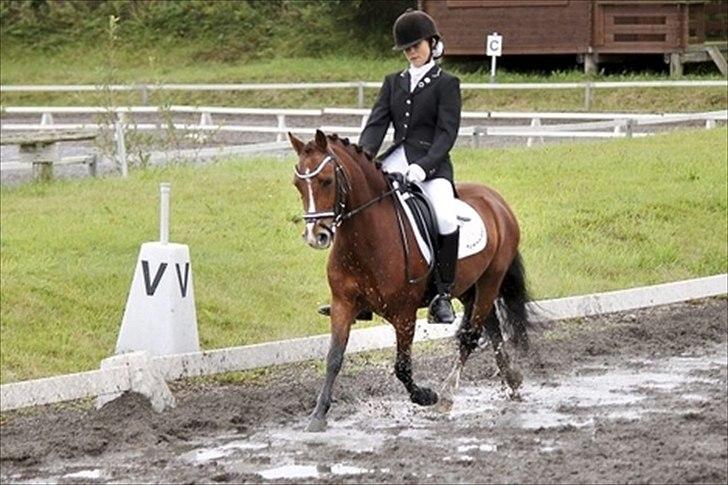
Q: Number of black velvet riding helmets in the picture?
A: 1